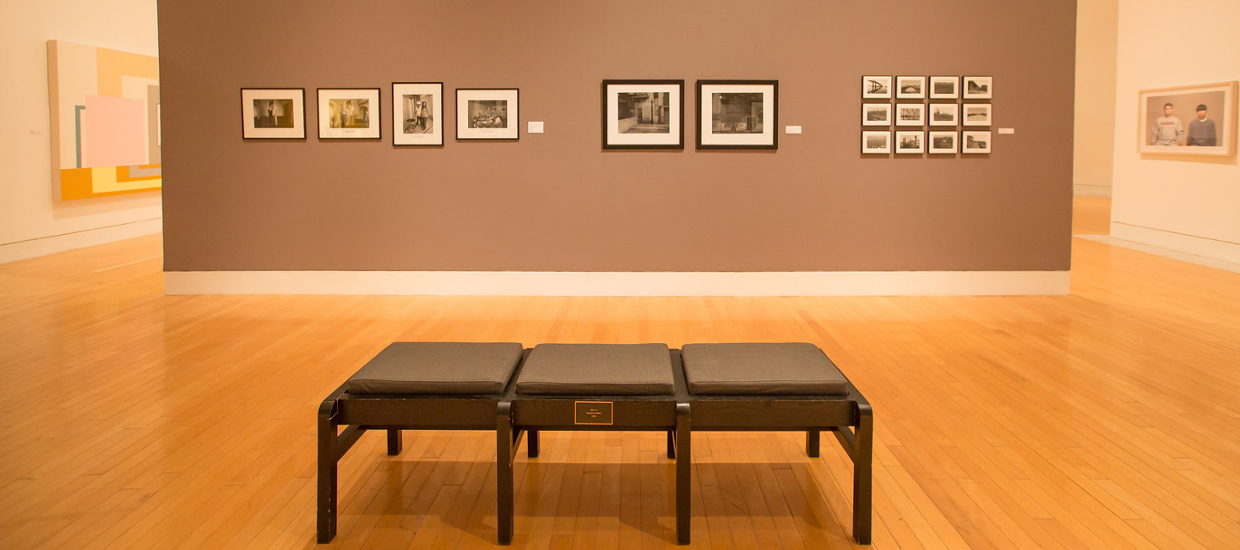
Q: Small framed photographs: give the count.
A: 12